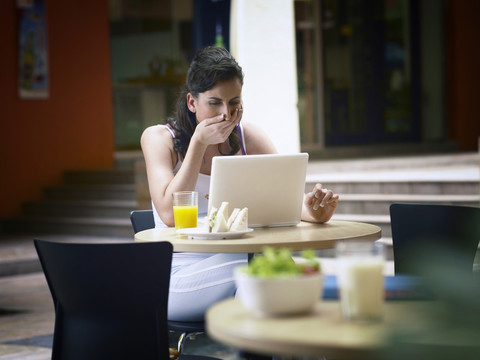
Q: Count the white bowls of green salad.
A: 1